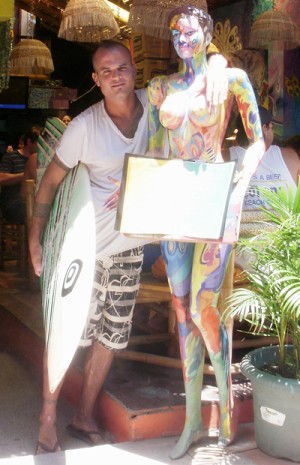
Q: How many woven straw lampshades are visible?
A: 4